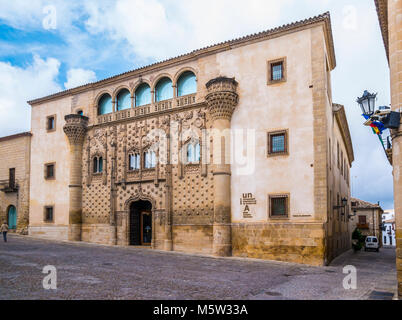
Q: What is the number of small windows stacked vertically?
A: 6